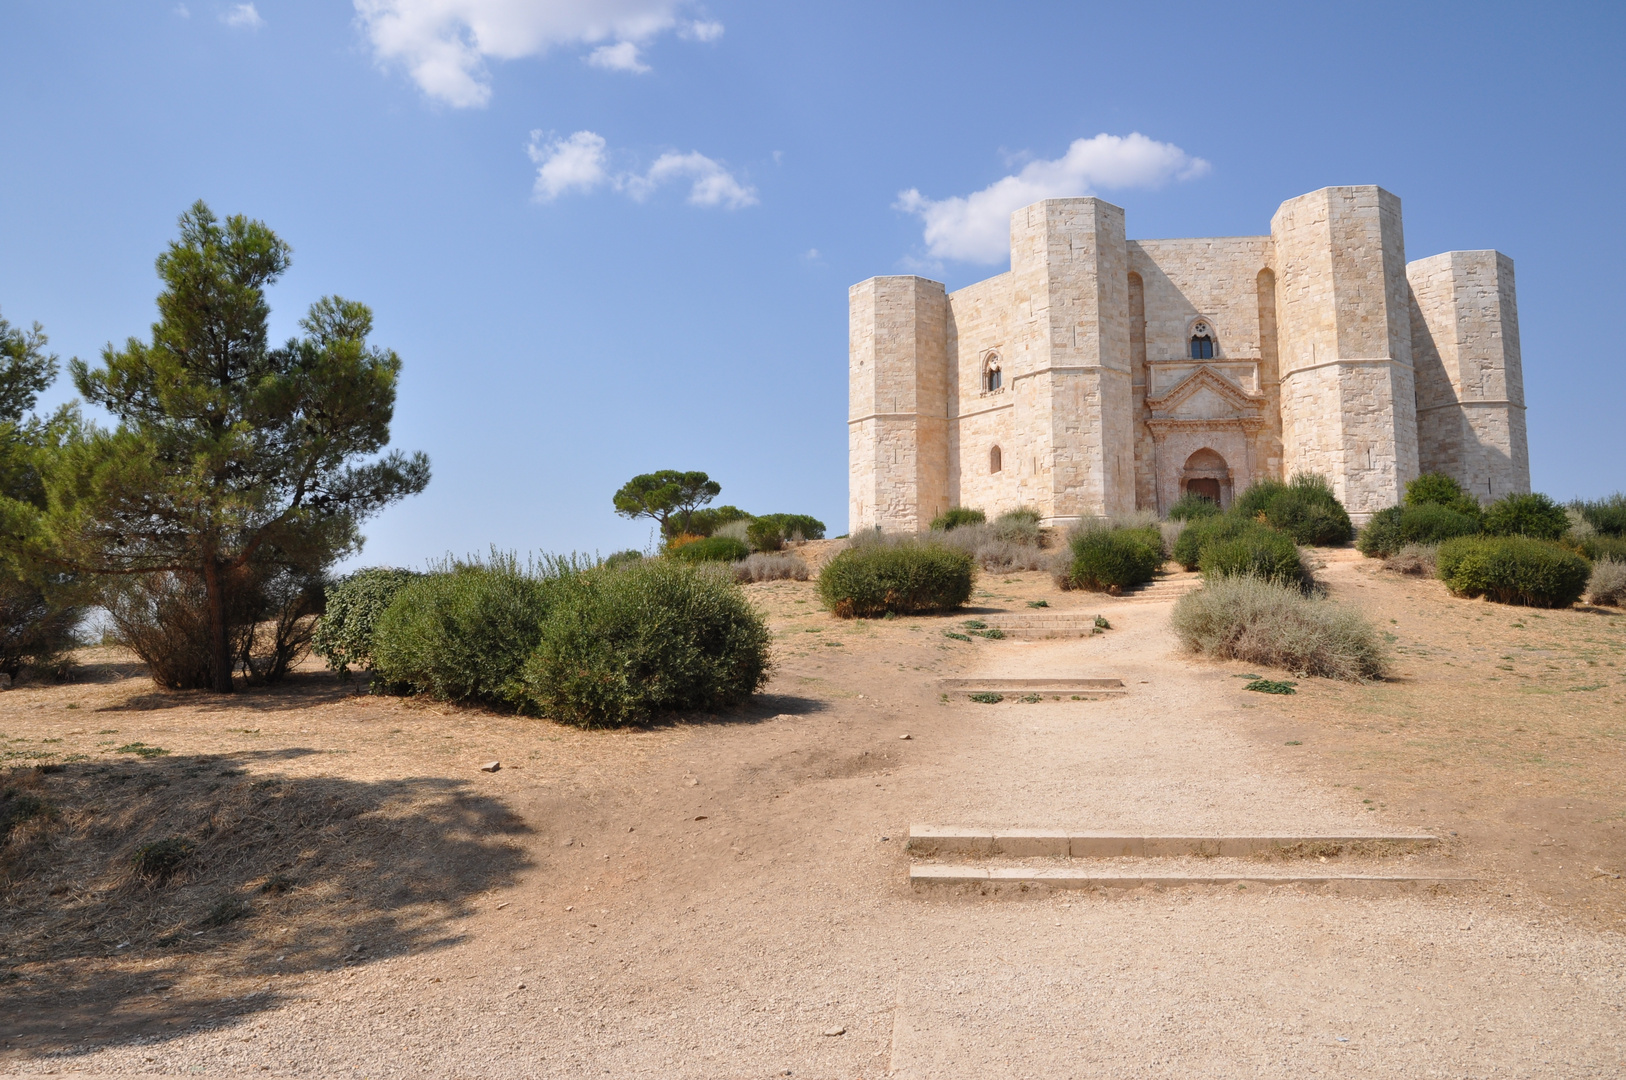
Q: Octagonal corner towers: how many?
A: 4